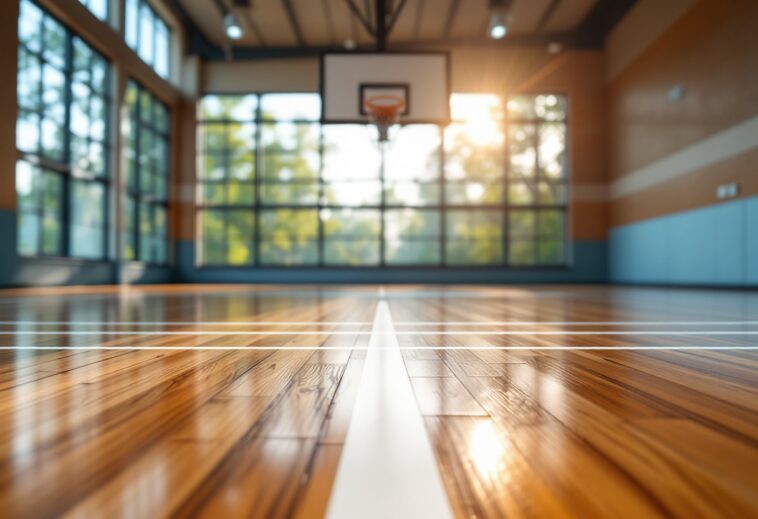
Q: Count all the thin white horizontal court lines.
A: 3